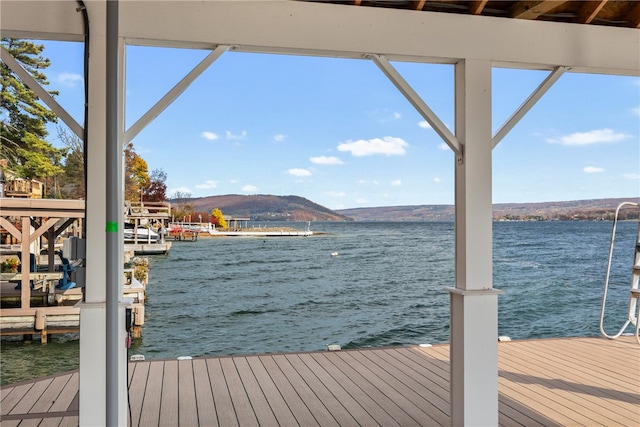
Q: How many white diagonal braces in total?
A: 4